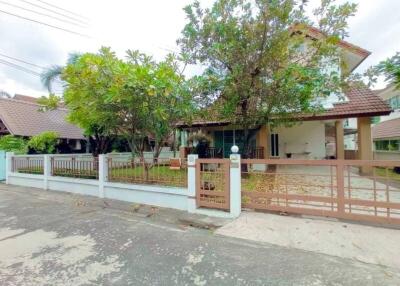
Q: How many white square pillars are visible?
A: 5